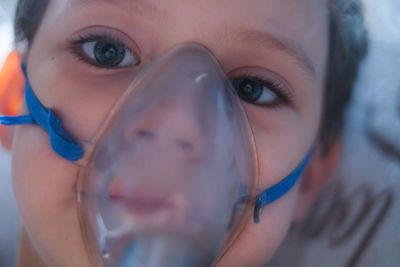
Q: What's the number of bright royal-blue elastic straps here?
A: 2